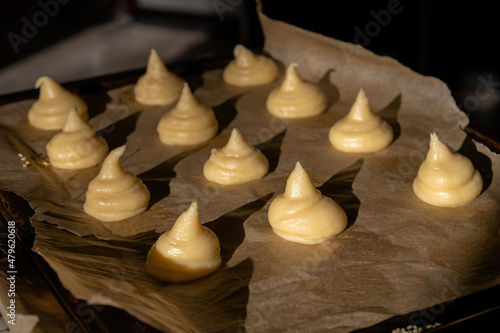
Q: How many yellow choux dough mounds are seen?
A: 12